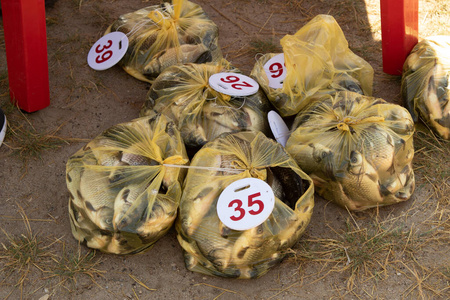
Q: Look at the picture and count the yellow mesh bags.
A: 7